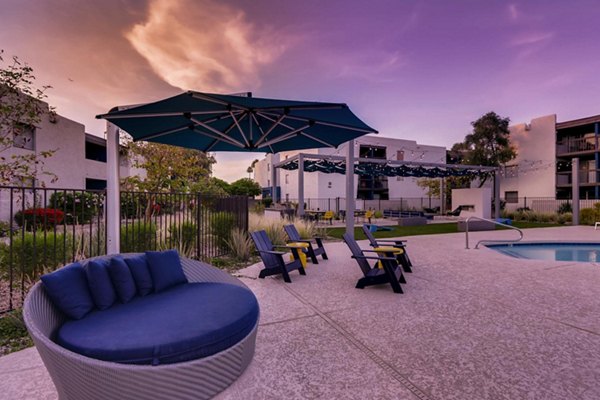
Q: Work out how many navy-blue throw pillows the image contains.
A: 5